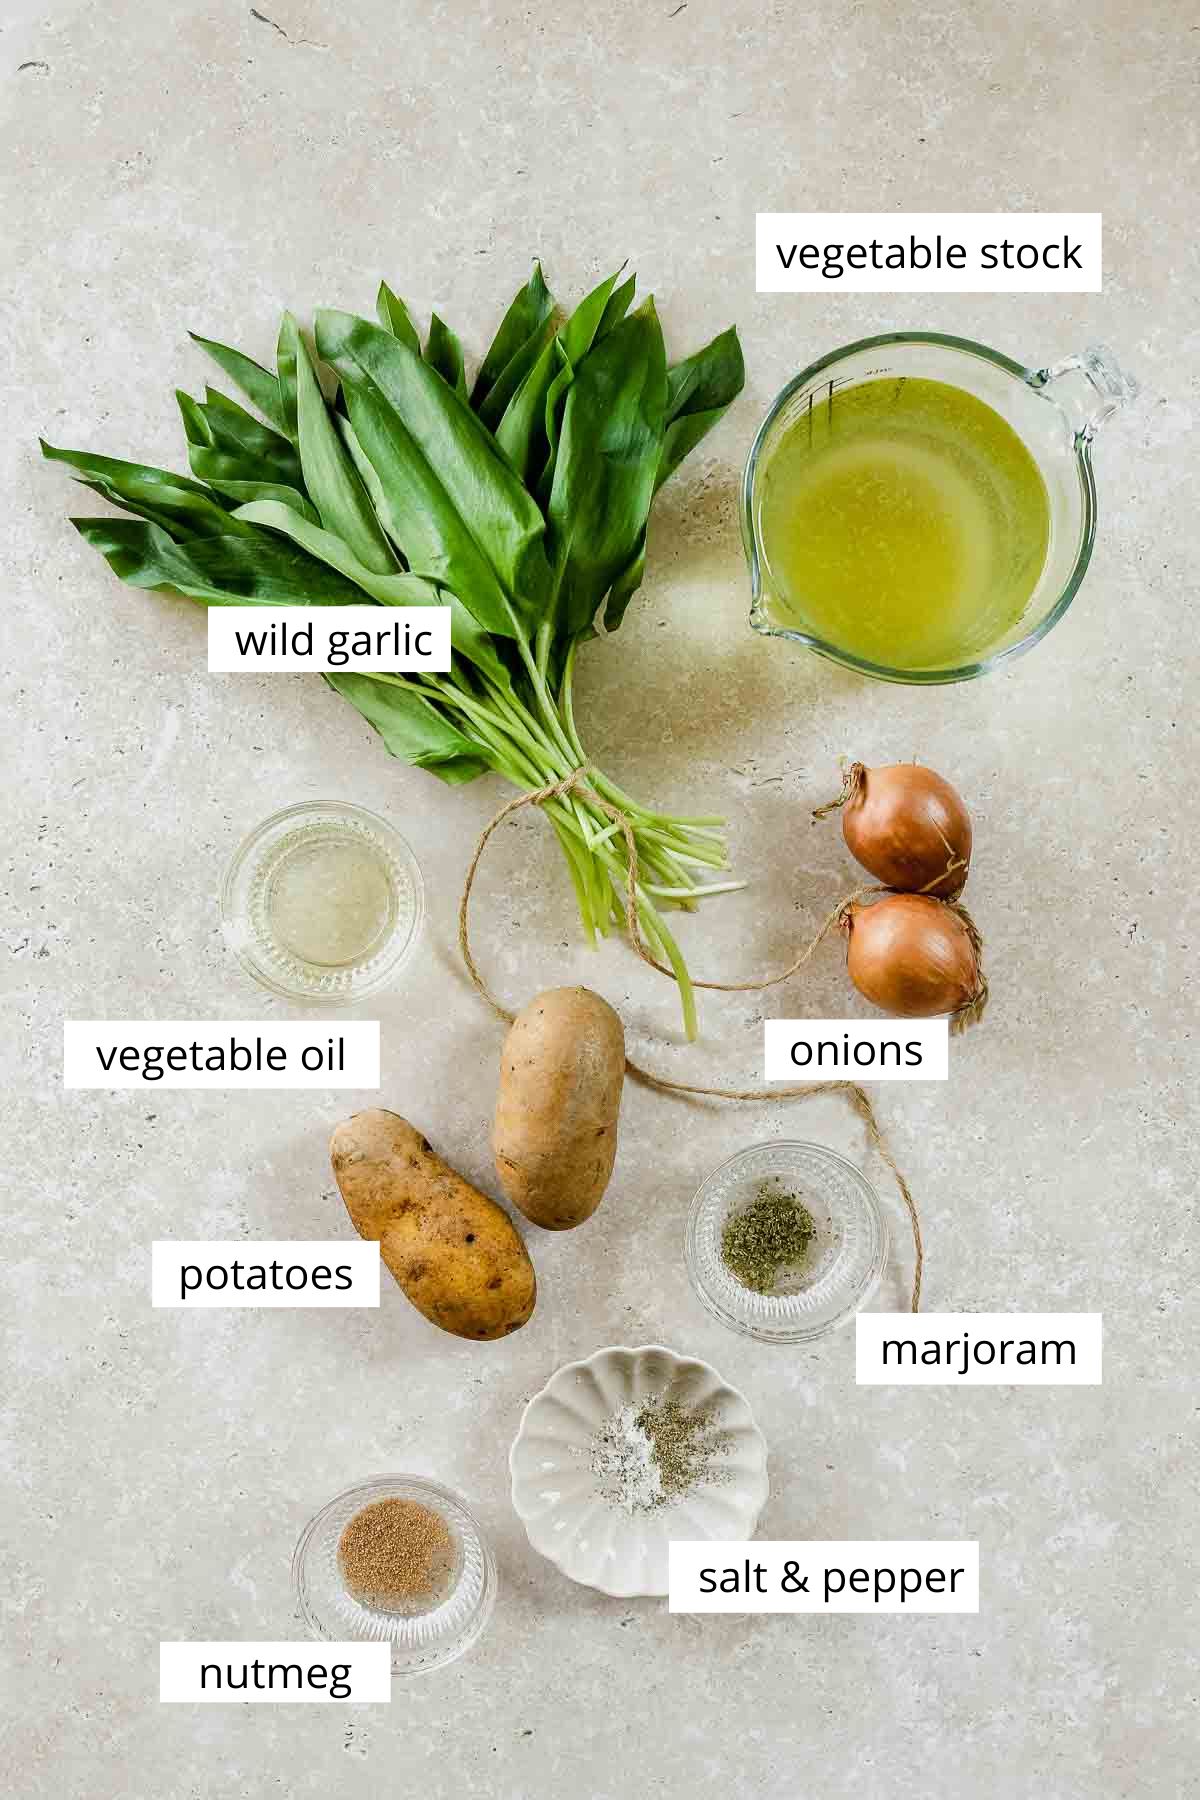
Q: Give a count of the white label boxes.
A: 8